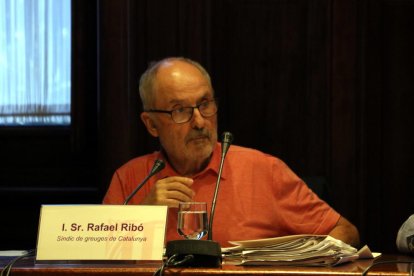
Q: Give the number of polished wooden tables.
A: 1